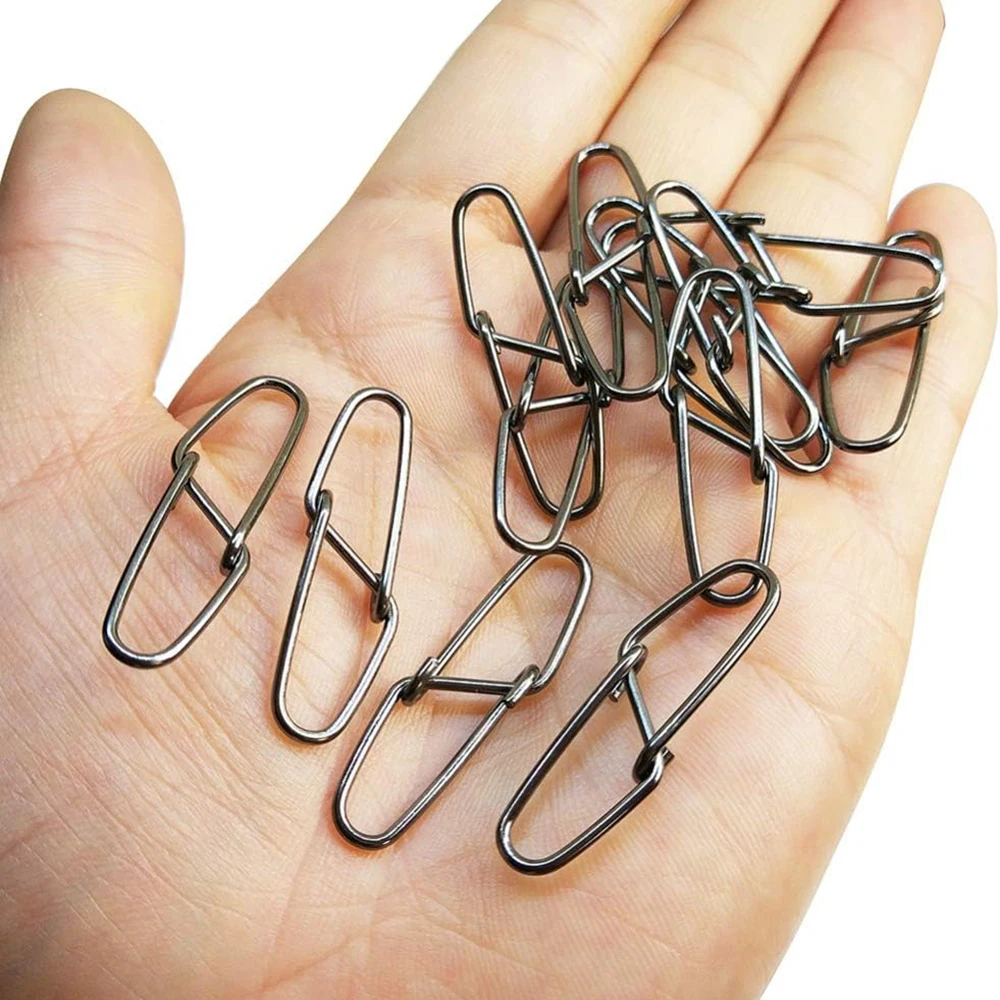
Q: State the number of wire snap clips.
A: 12